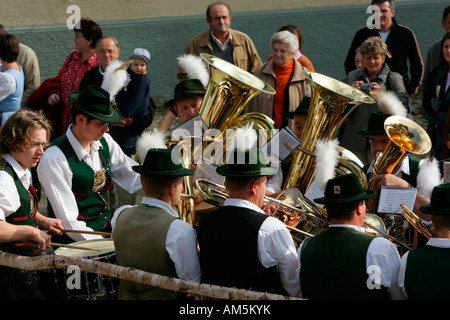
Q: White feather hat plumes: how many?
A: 7